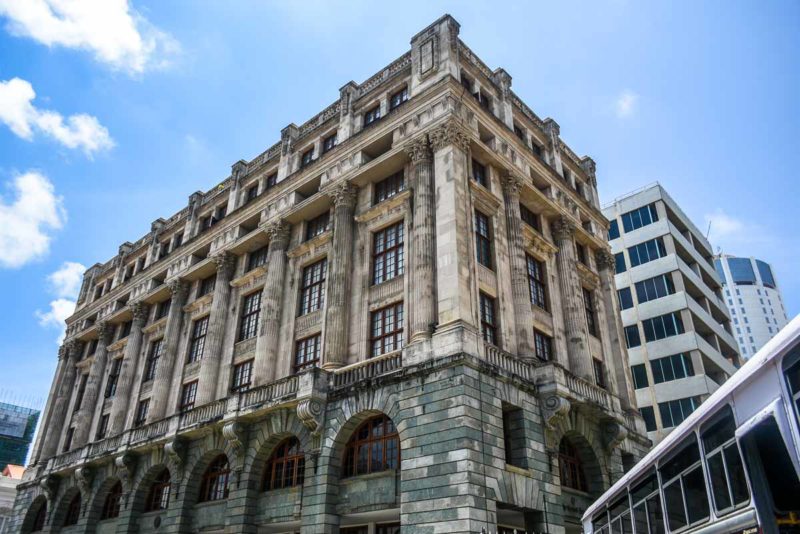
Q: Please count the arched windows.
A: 8